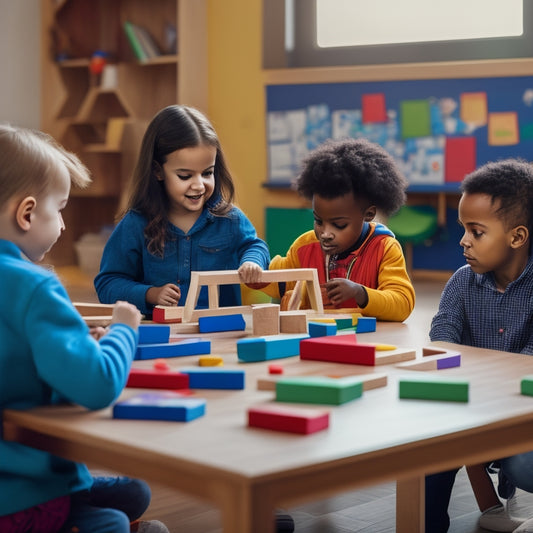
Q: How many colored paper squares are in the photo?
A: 5